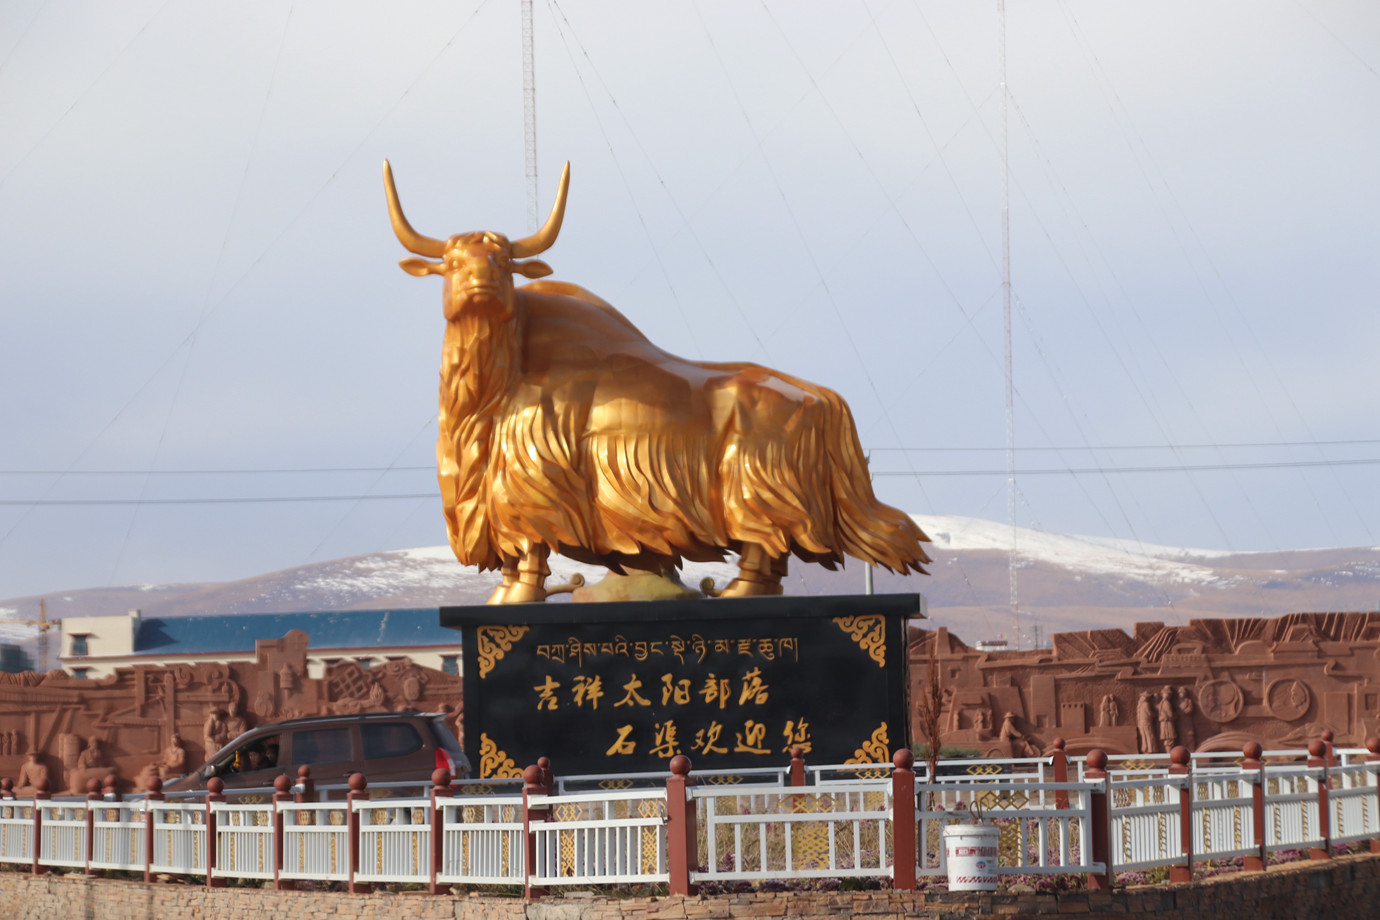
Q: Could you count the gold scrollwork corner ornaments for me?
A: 4